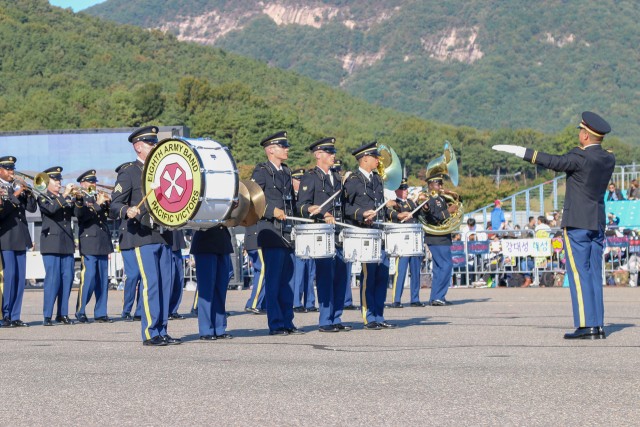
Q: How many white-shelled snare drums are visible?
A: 3